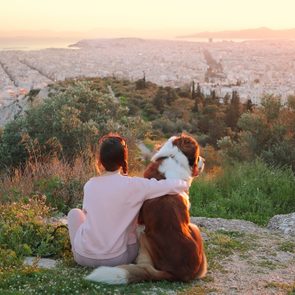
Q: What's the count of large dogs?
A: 1